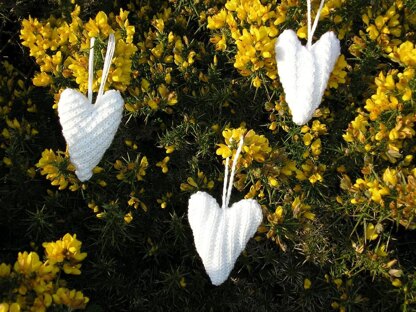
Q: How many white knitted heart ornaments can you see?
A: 3